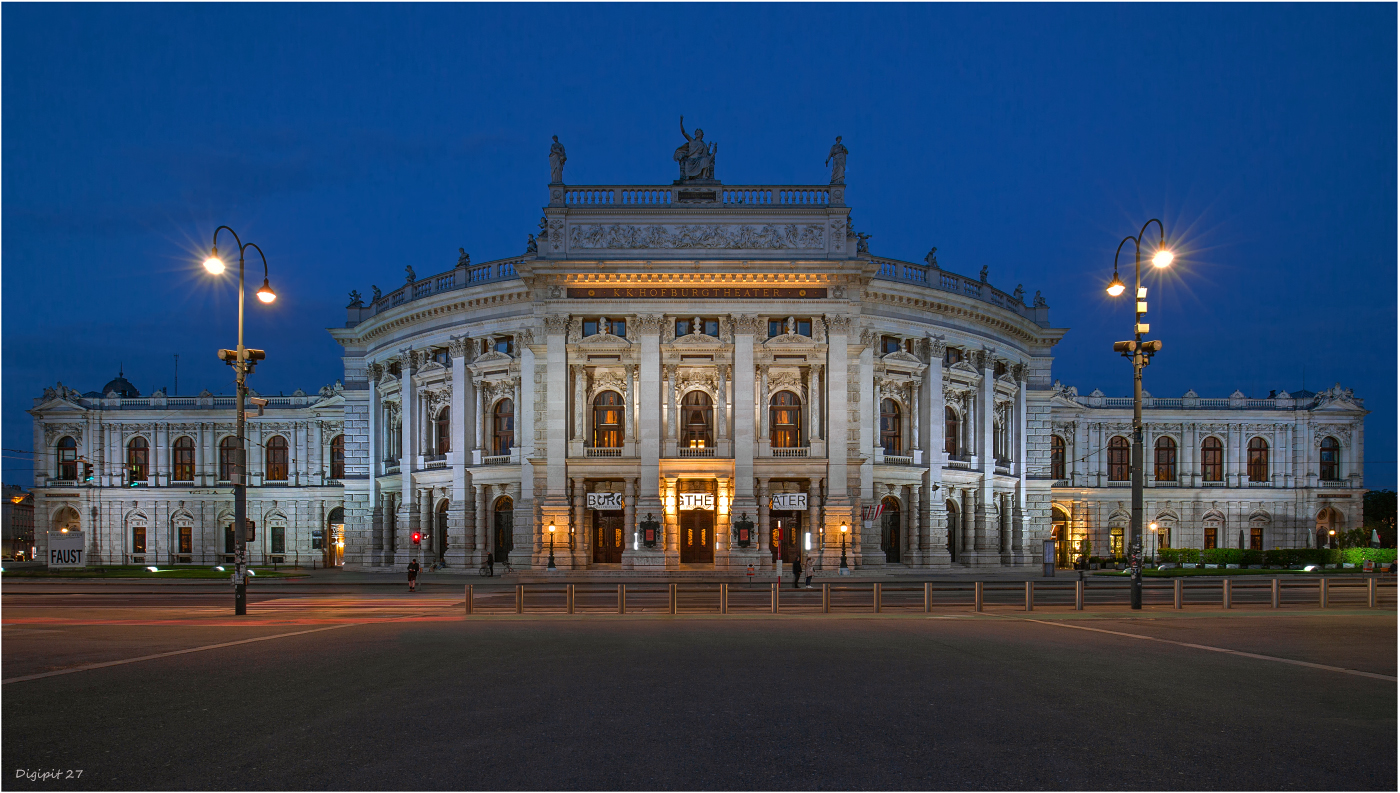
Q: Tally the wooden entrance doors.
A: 3